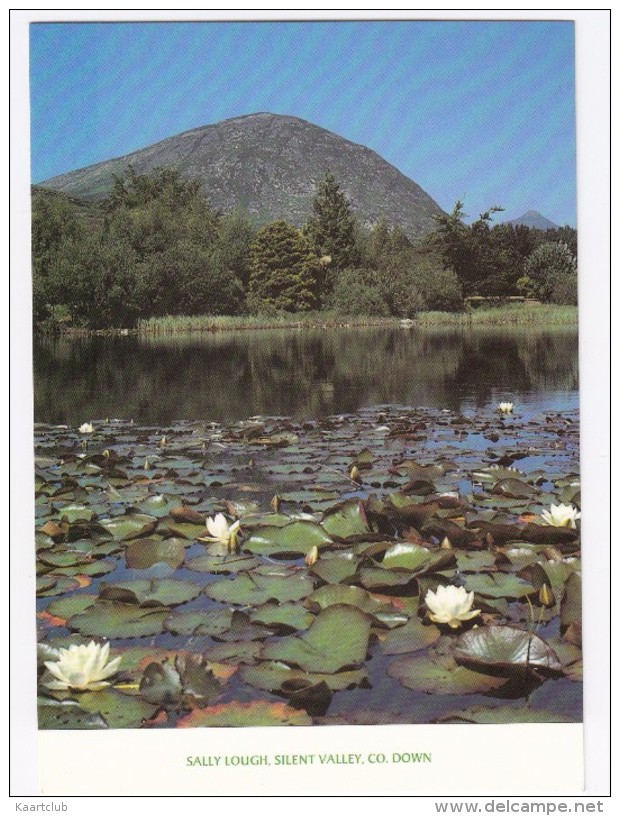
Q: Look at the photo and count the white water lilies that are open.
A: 6